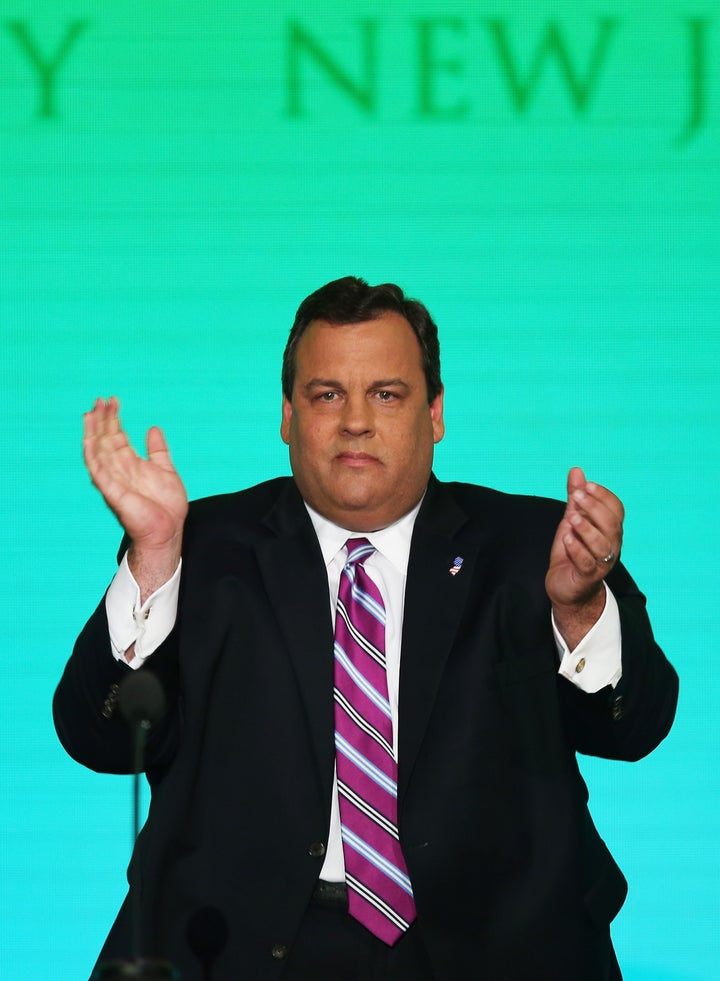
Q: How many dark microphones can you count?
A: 2